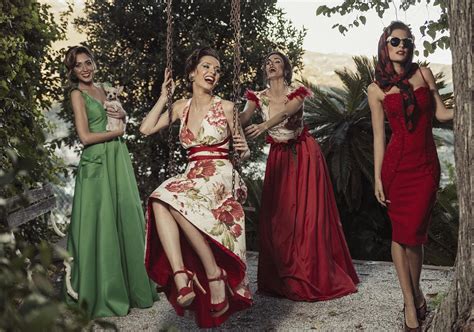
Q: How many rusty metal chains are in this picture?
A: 2